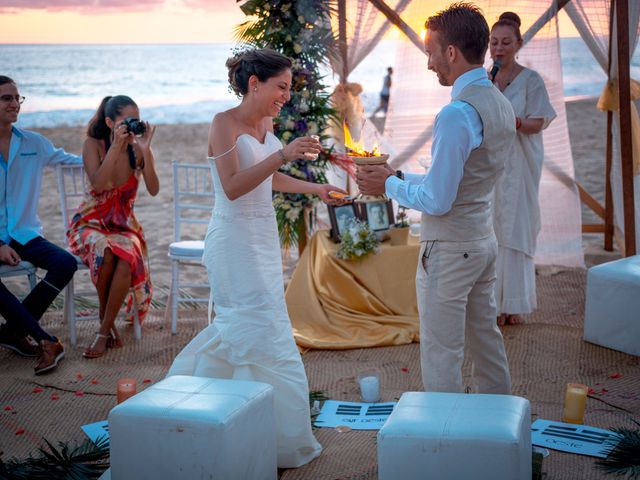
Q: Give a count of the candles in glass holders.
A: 3